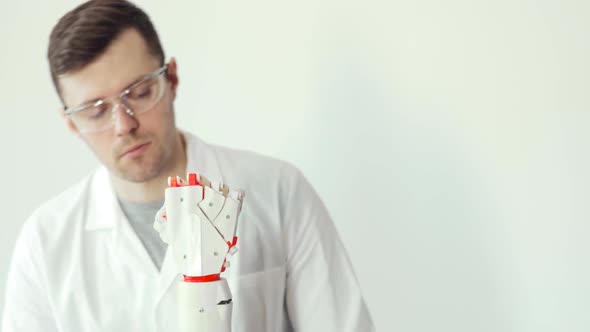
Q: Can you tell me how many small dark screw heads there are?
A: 6